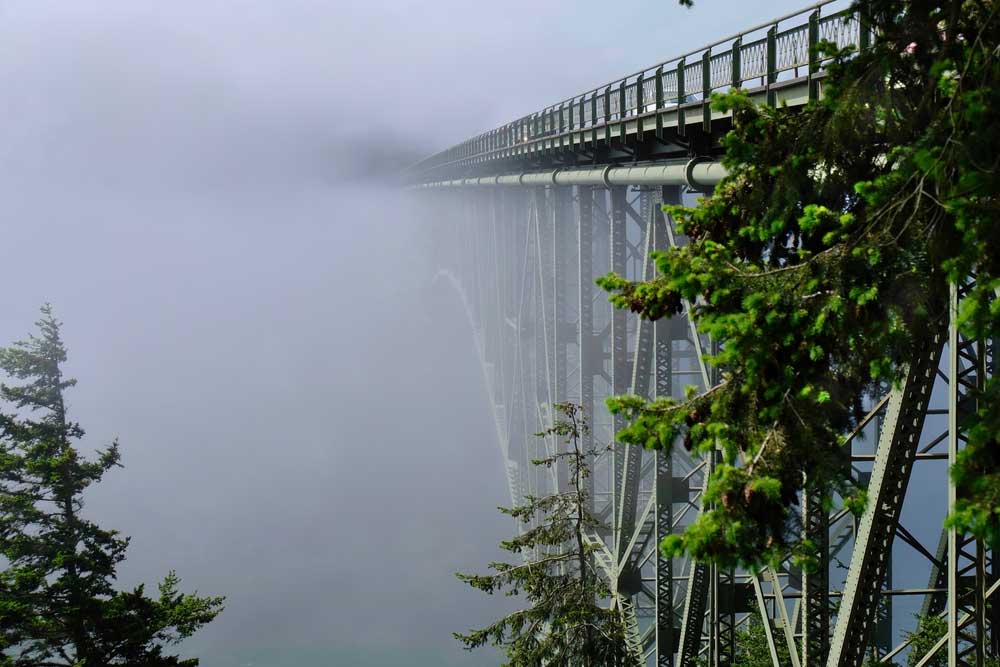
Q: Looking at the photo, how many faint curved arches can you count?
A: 1